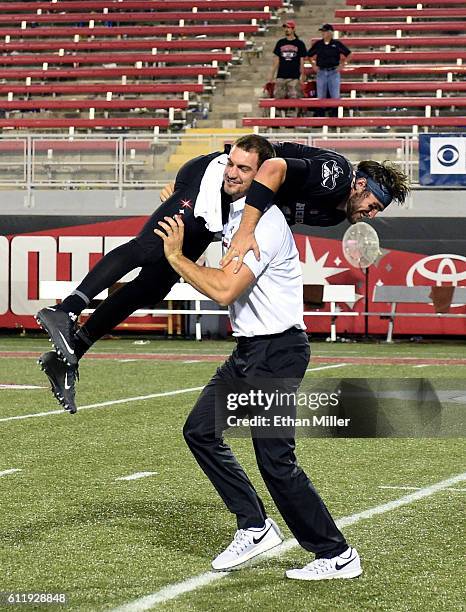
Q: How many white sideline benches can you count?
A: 2